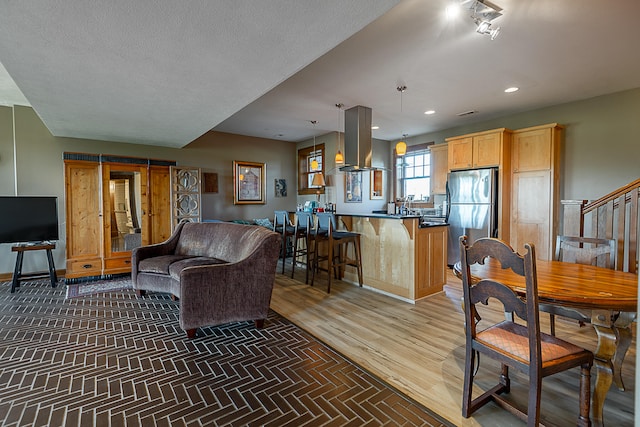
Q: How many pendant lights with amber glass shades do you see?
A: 3